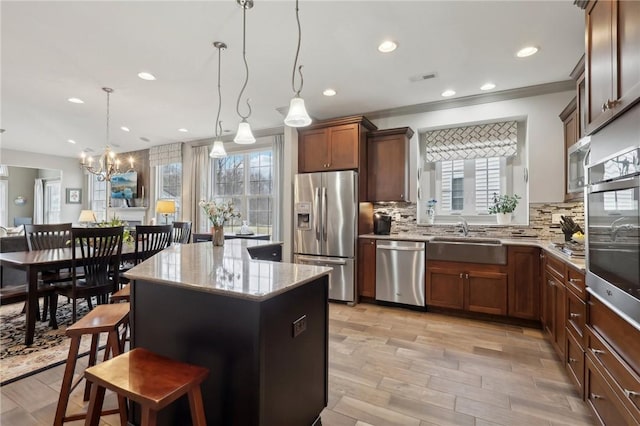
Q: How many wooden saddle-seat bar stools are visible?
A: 3